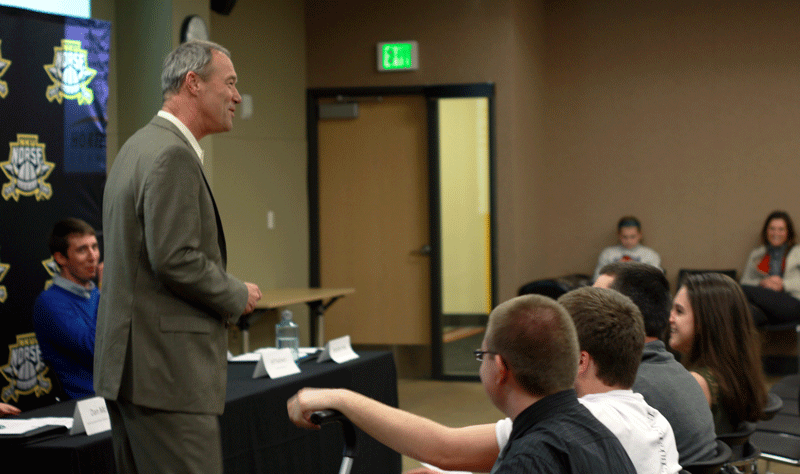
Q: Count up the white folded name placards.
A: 3